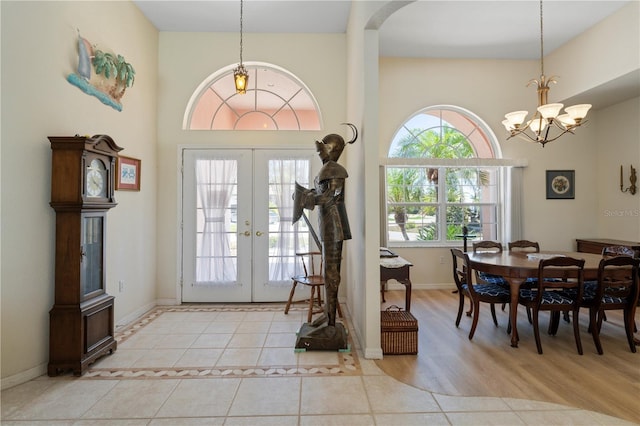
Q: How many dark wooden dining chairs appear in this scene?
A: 6